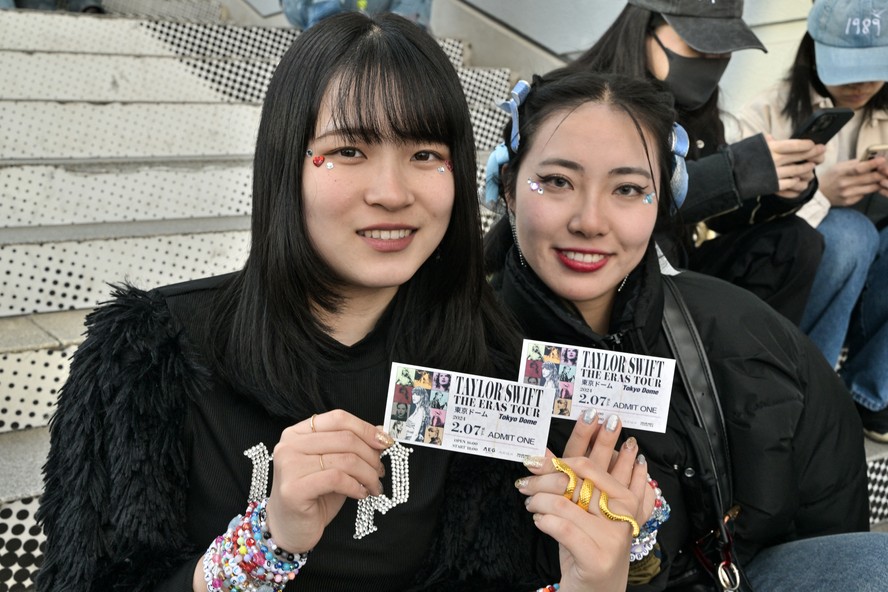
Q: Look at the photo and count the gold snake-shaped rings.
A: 1